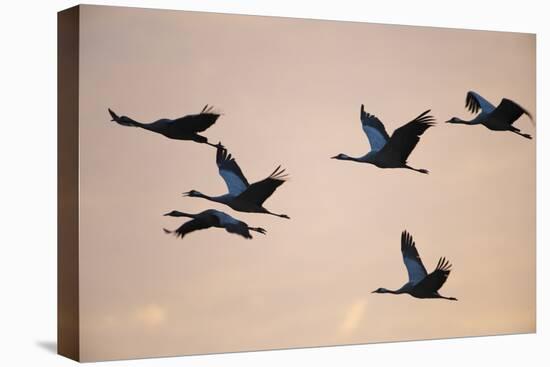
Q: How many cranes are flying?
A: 6